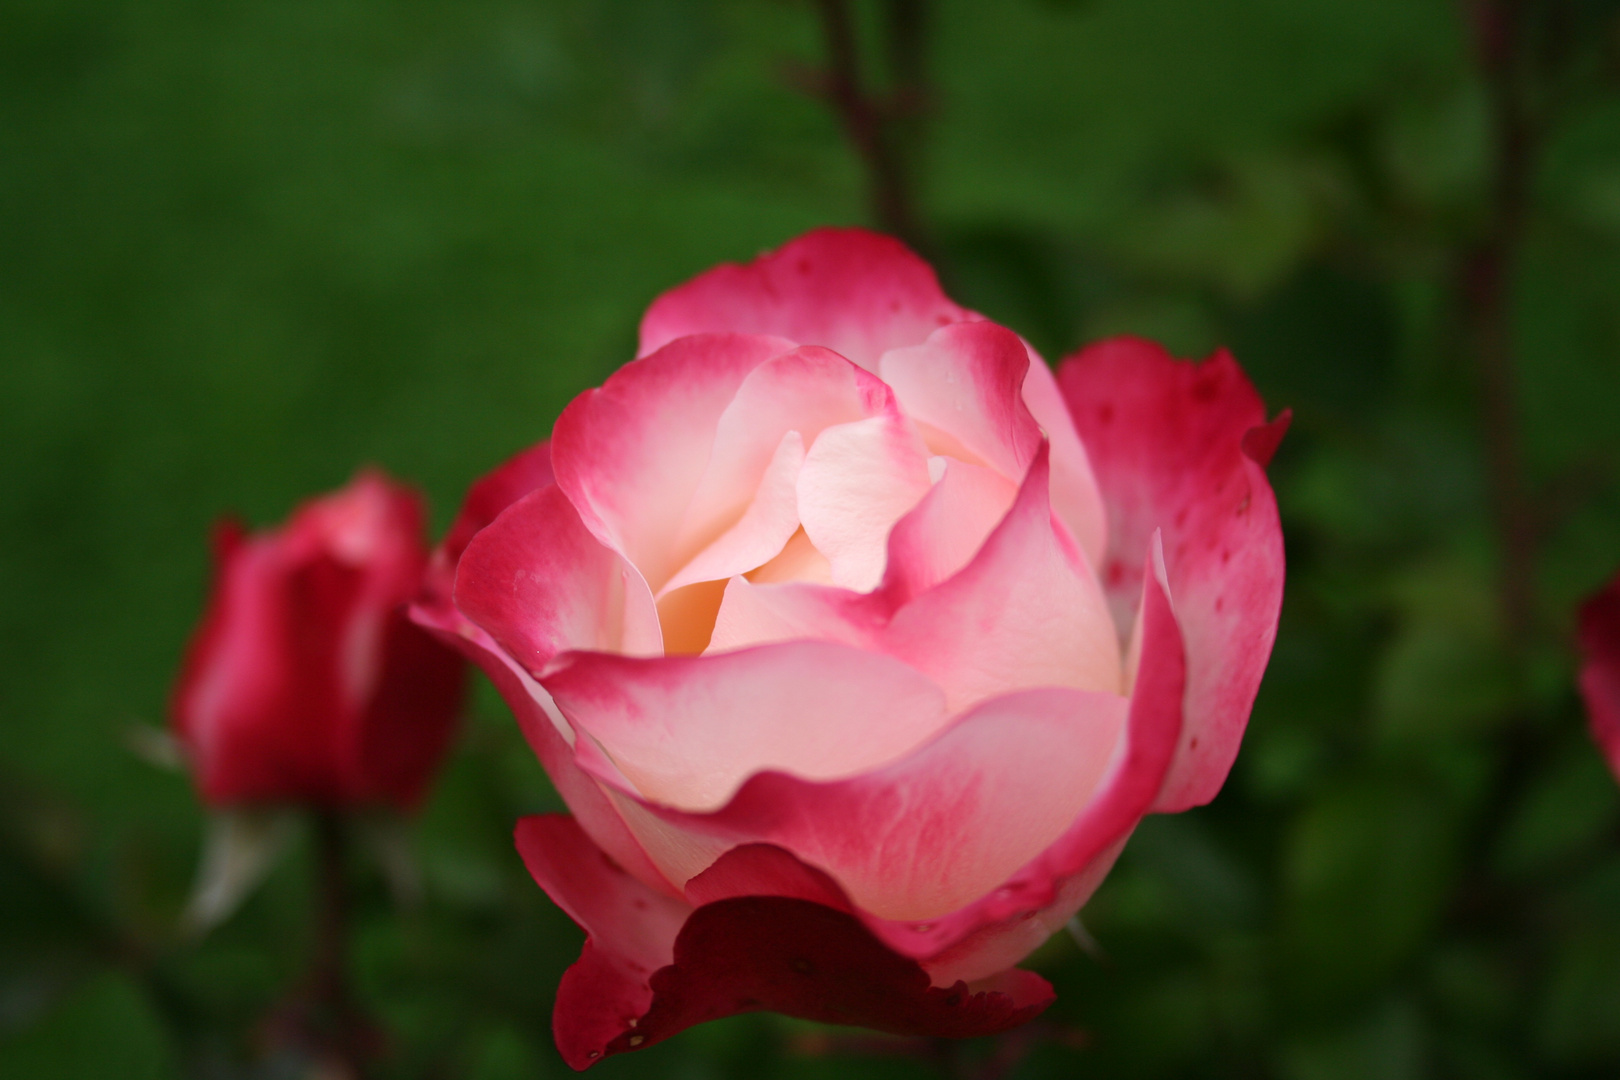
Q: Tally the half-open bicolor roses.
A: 1